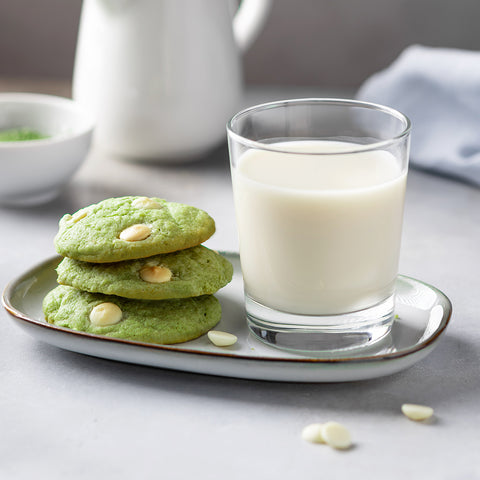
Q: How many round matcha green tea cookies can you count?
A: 3